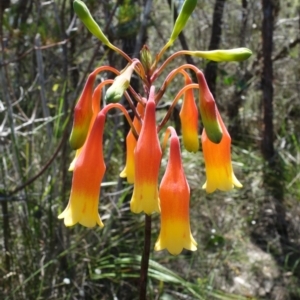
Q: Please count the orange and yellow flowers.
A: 7